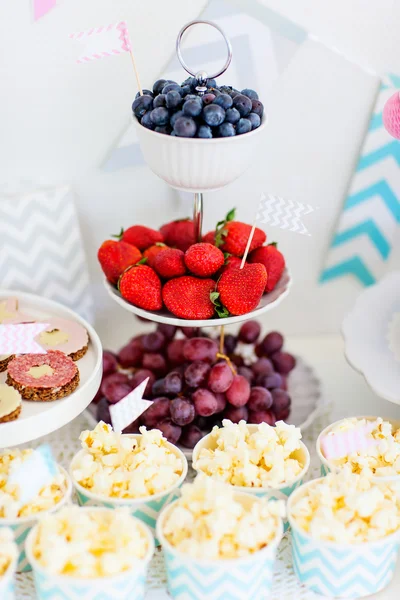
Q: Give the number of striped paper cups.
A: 8